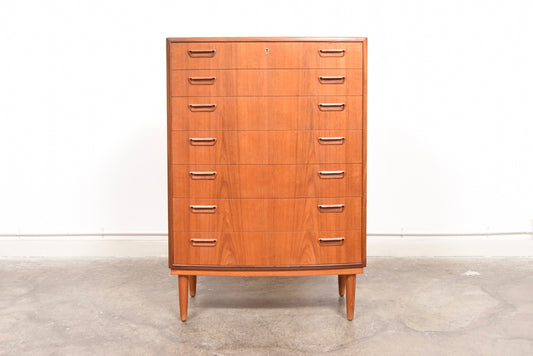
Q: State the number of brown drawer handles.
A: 14